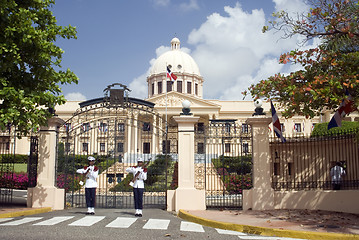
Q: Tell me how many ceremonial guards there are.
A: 2